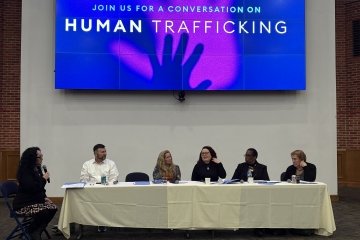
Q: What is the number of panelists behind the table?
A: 5